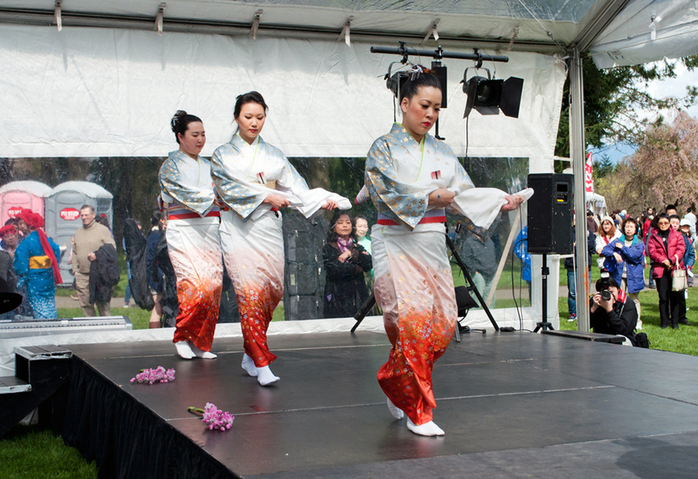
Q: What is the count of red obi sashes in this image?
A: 3